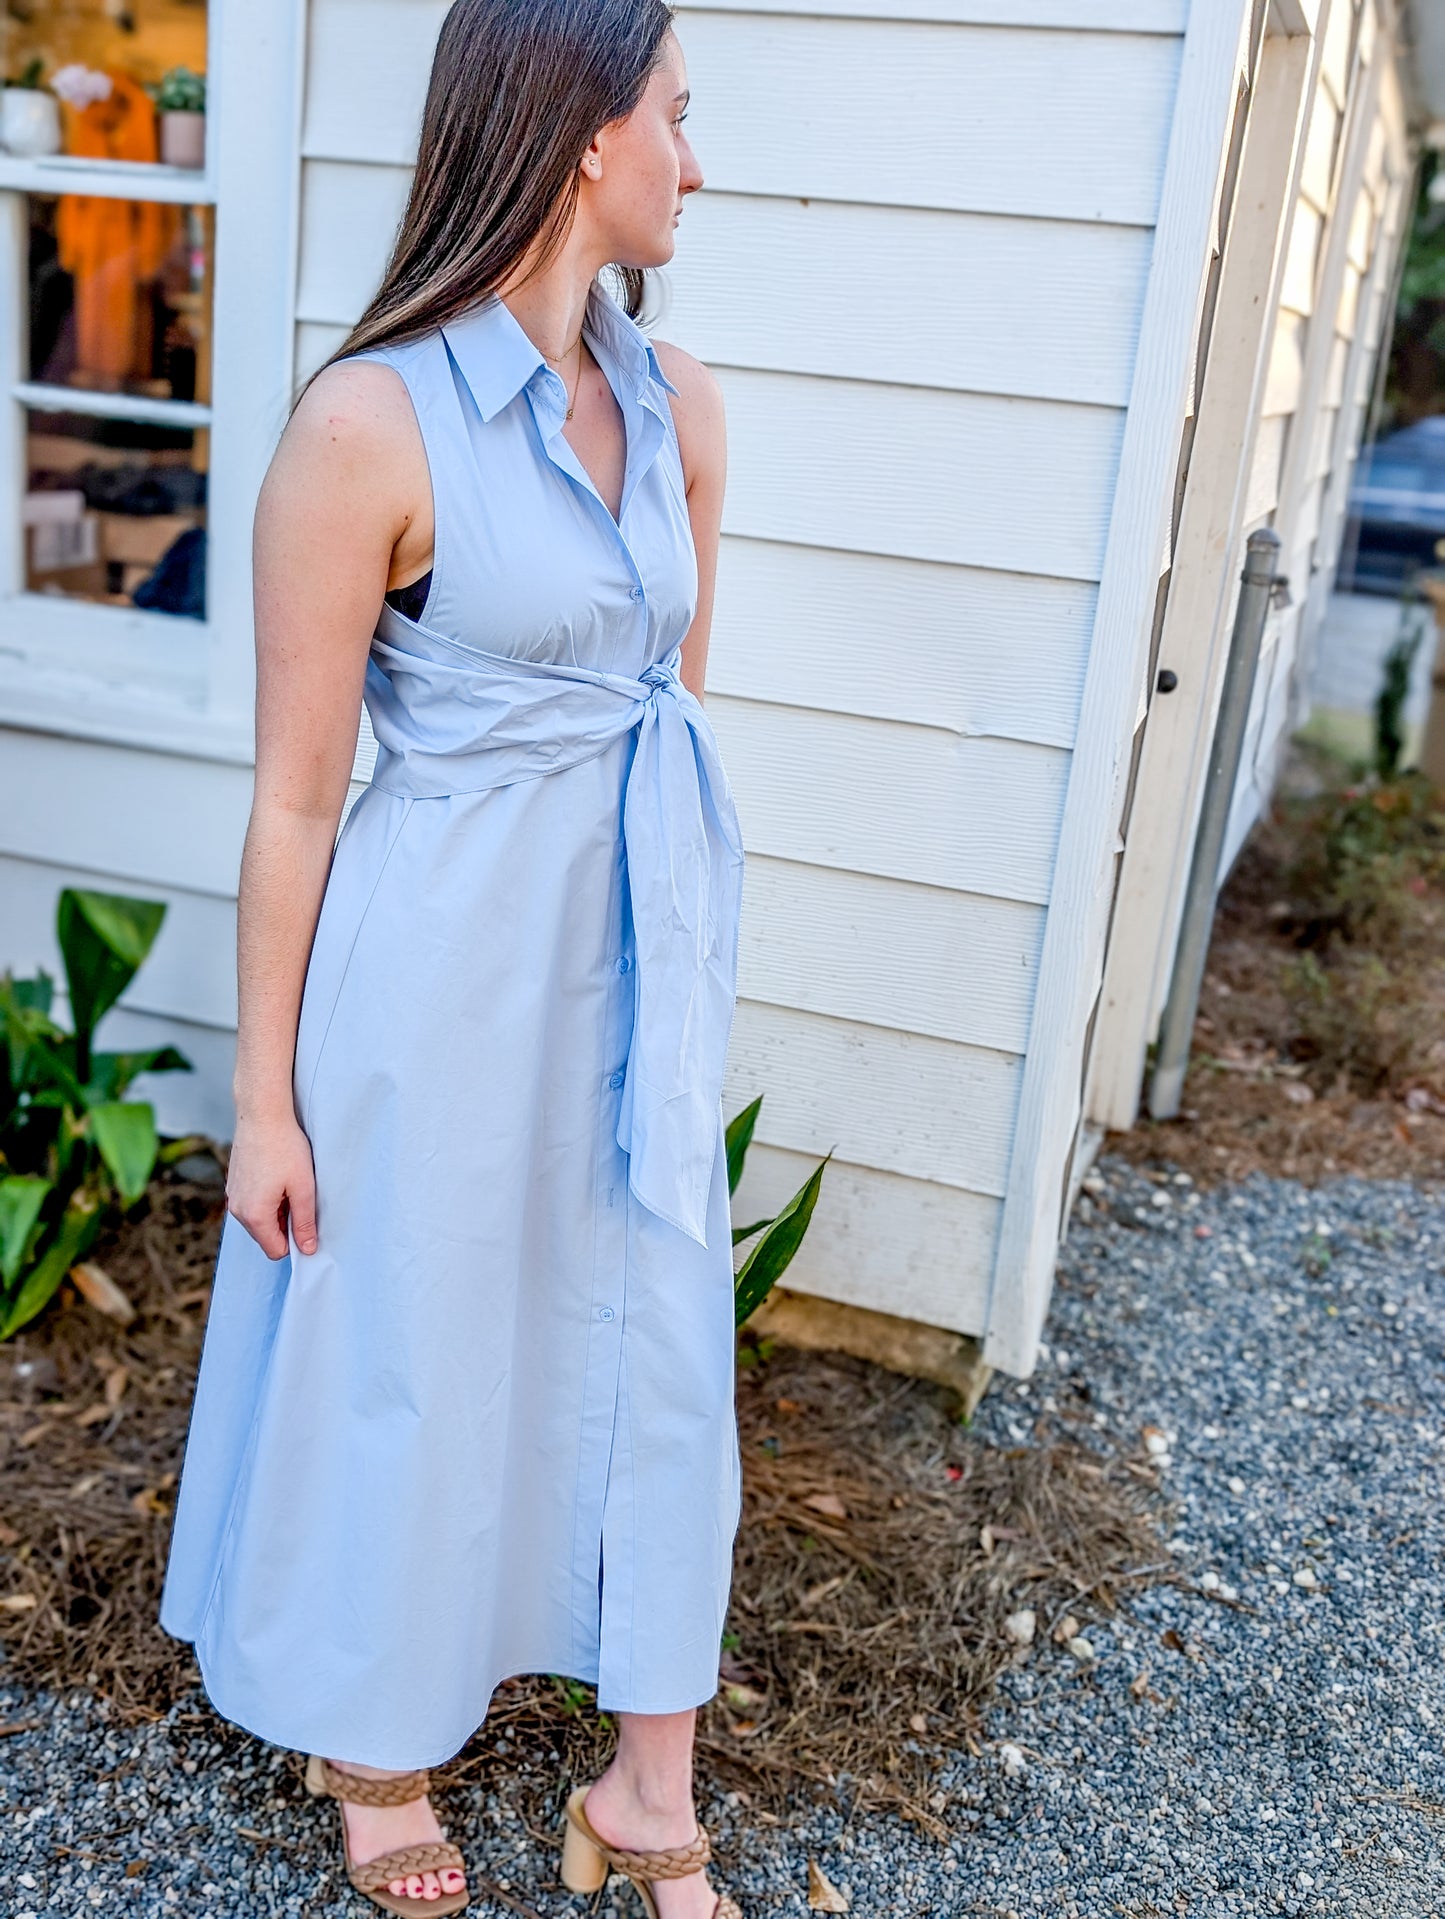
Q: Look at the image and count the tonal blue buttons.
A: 4